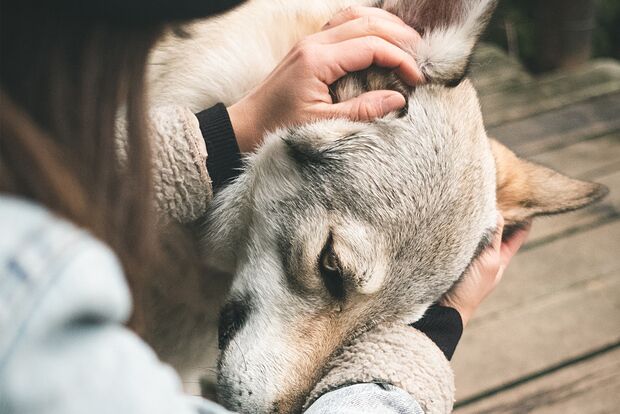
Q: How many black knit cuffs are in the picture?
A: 2